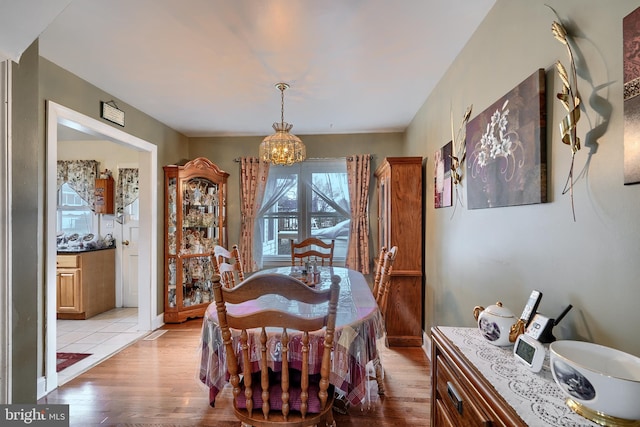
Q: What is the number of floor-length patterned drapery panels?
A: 2